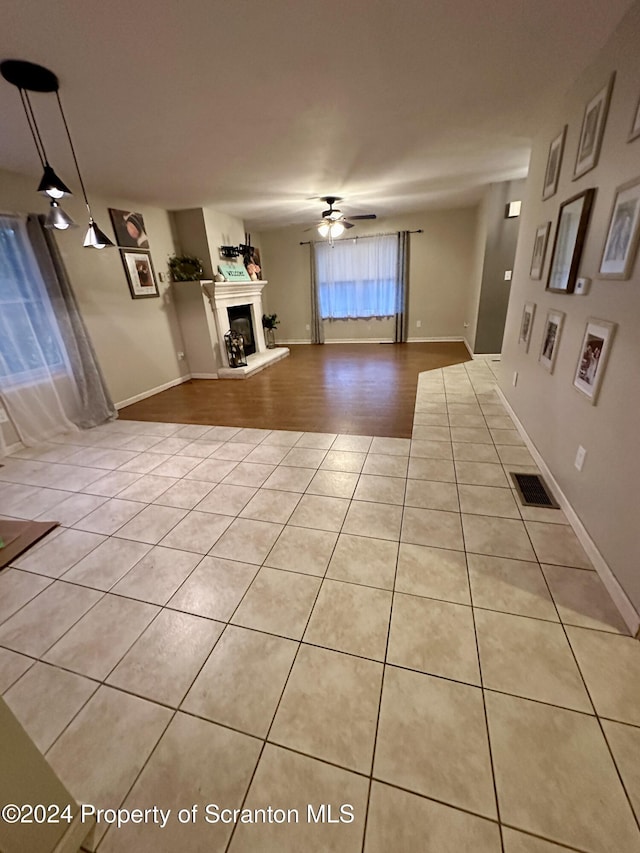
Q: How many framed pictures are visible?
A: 11